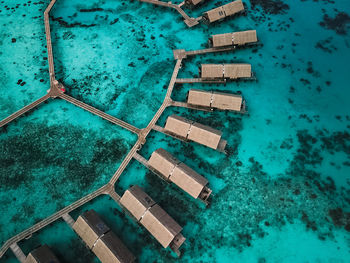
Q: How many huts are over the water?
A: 10